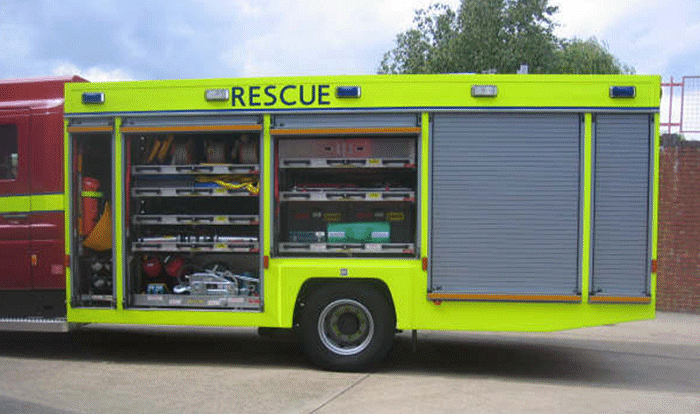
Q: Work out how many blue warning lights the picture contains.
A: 3